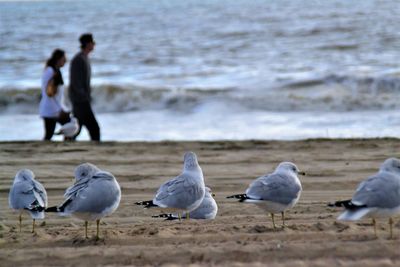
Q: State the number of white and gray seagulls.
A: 7